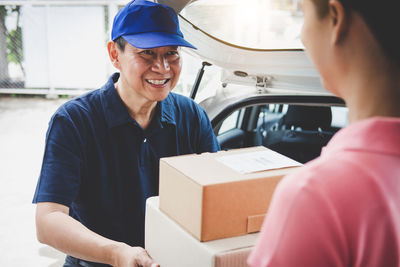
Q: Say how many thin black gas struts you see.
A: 1